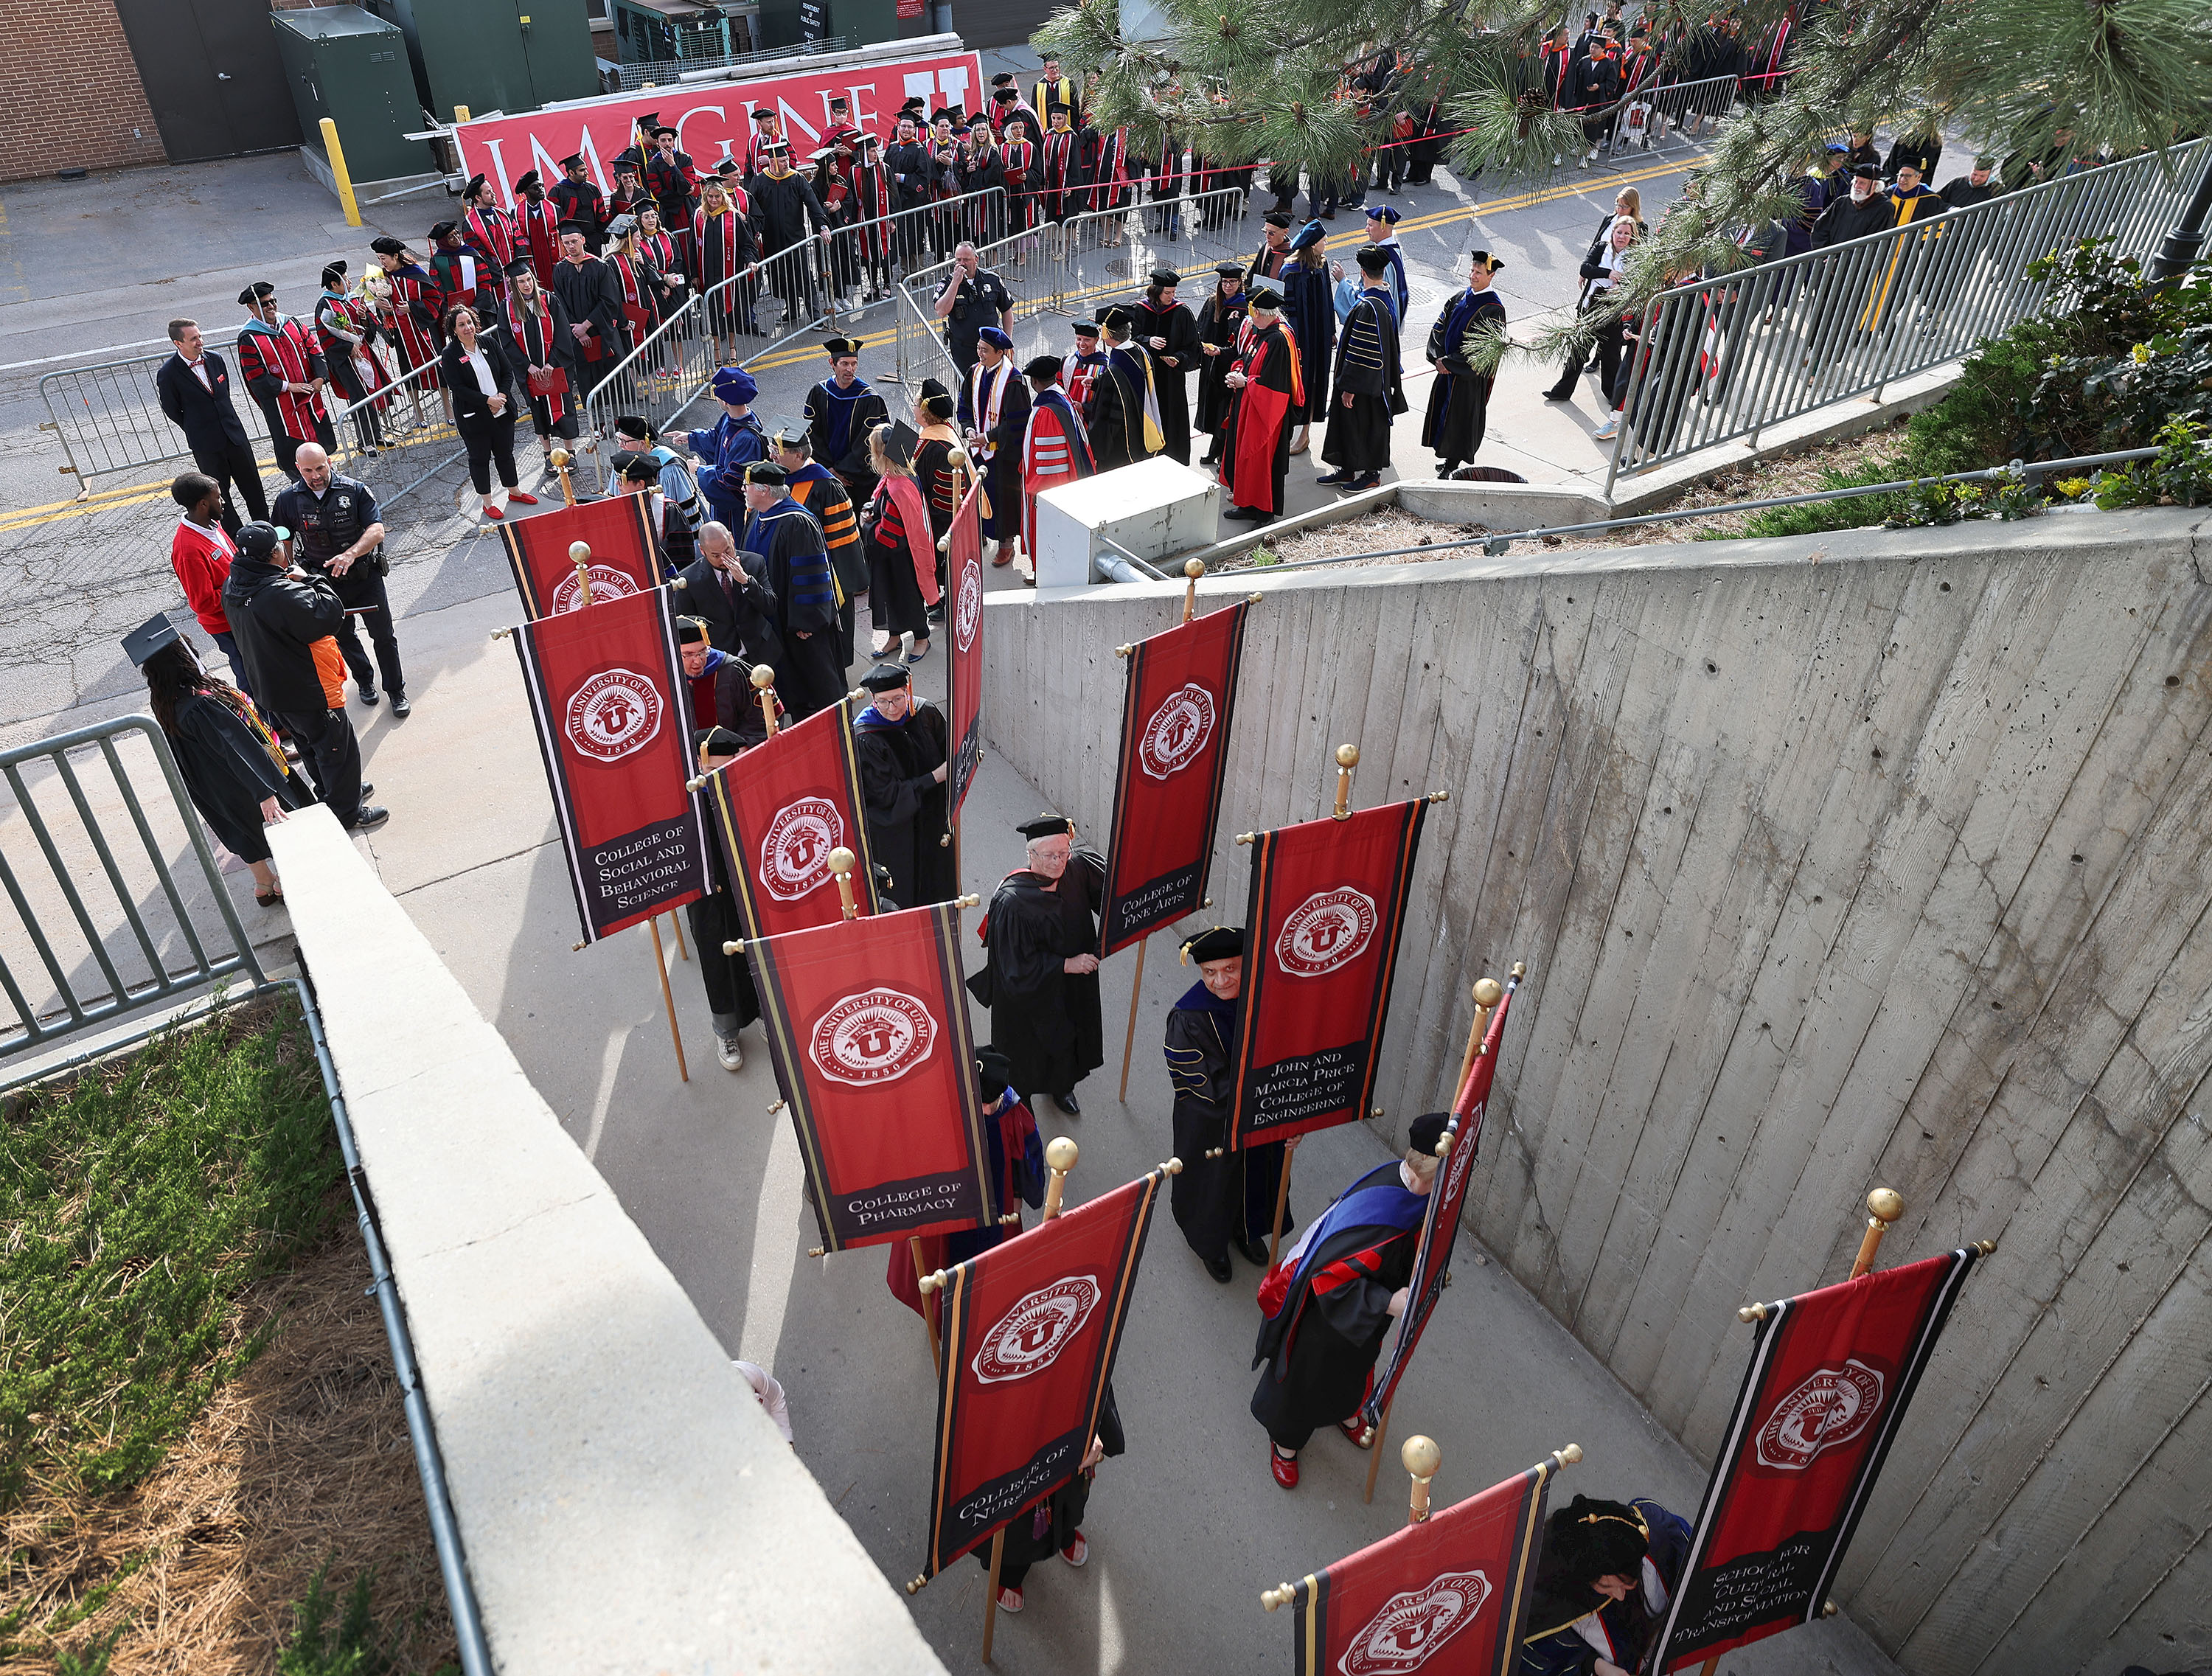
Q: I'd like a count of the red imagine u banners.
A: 1